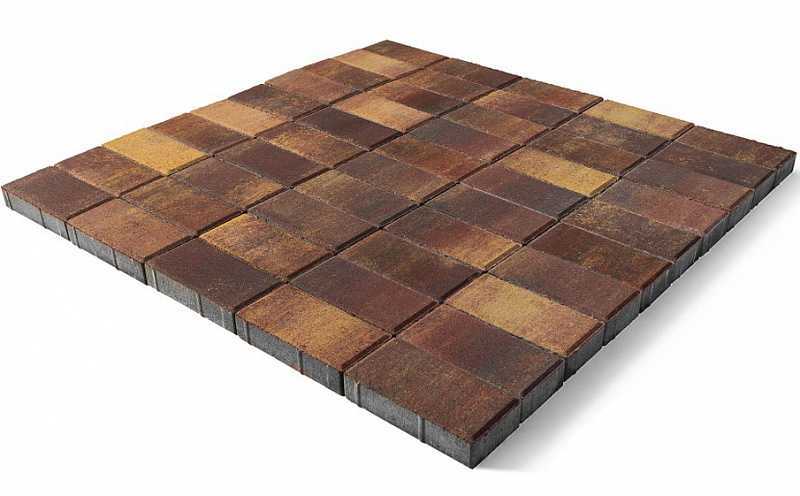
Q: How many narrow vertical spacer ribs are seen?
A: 10